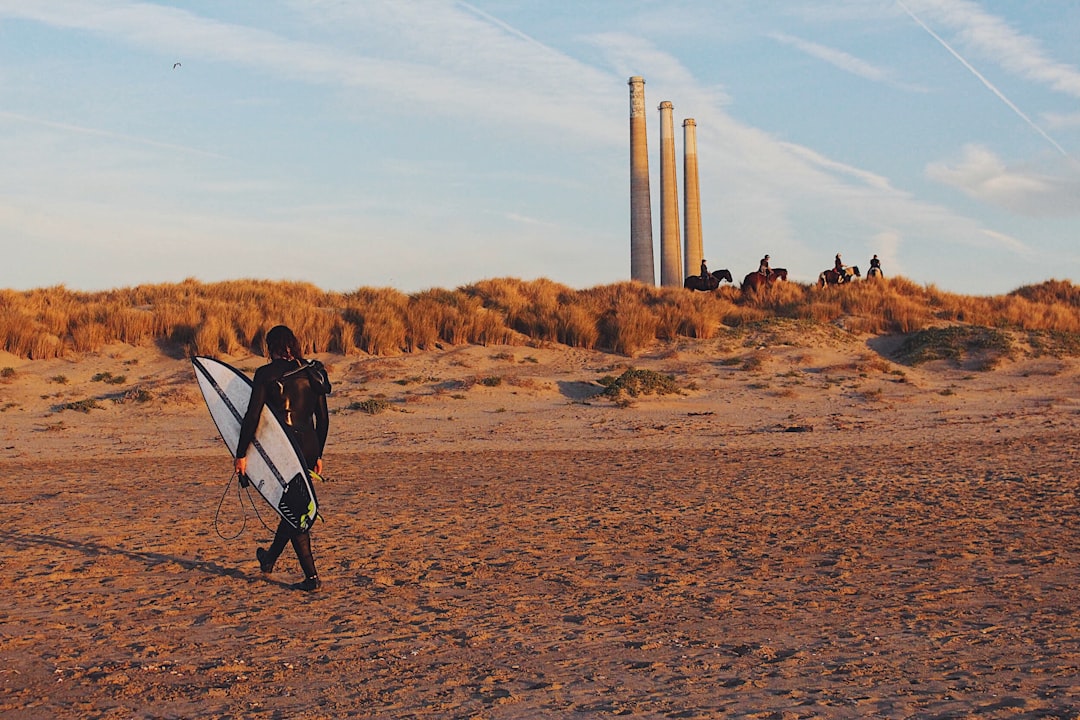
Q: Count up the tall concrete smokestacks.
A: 3